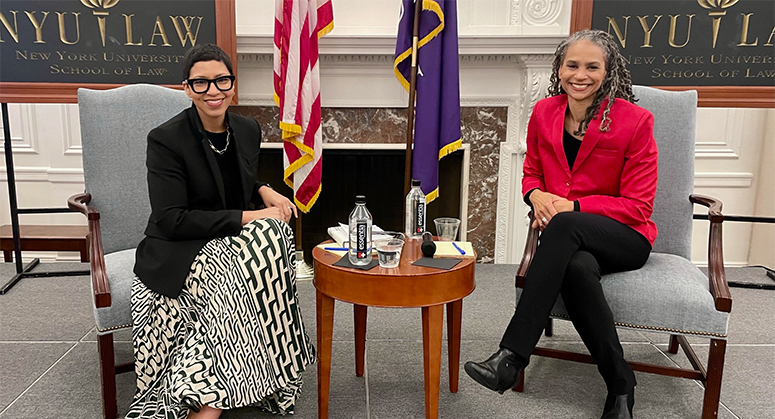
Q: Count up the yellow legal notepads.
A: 2